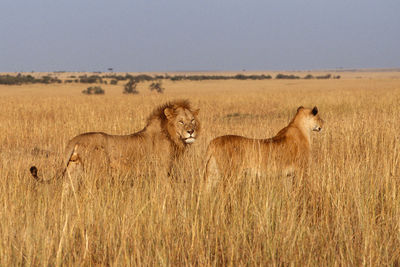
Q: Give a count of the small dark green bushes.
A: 3